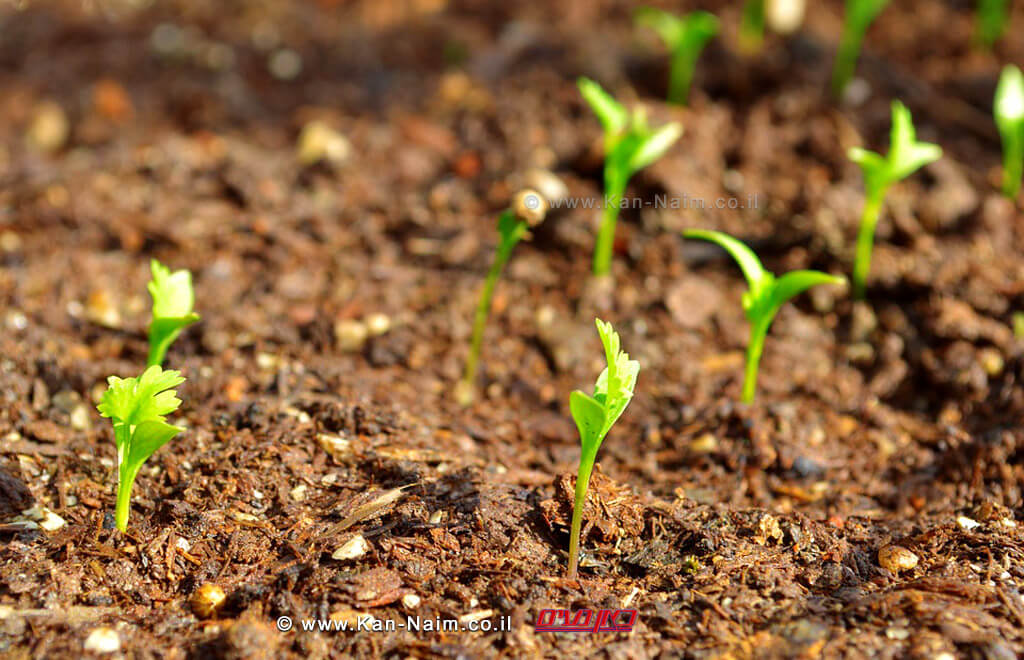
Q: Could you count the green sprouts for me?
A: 12